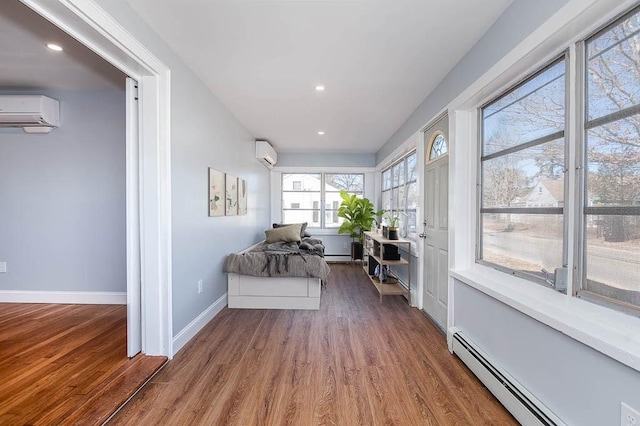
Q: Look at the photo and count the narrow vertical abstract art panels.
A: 3